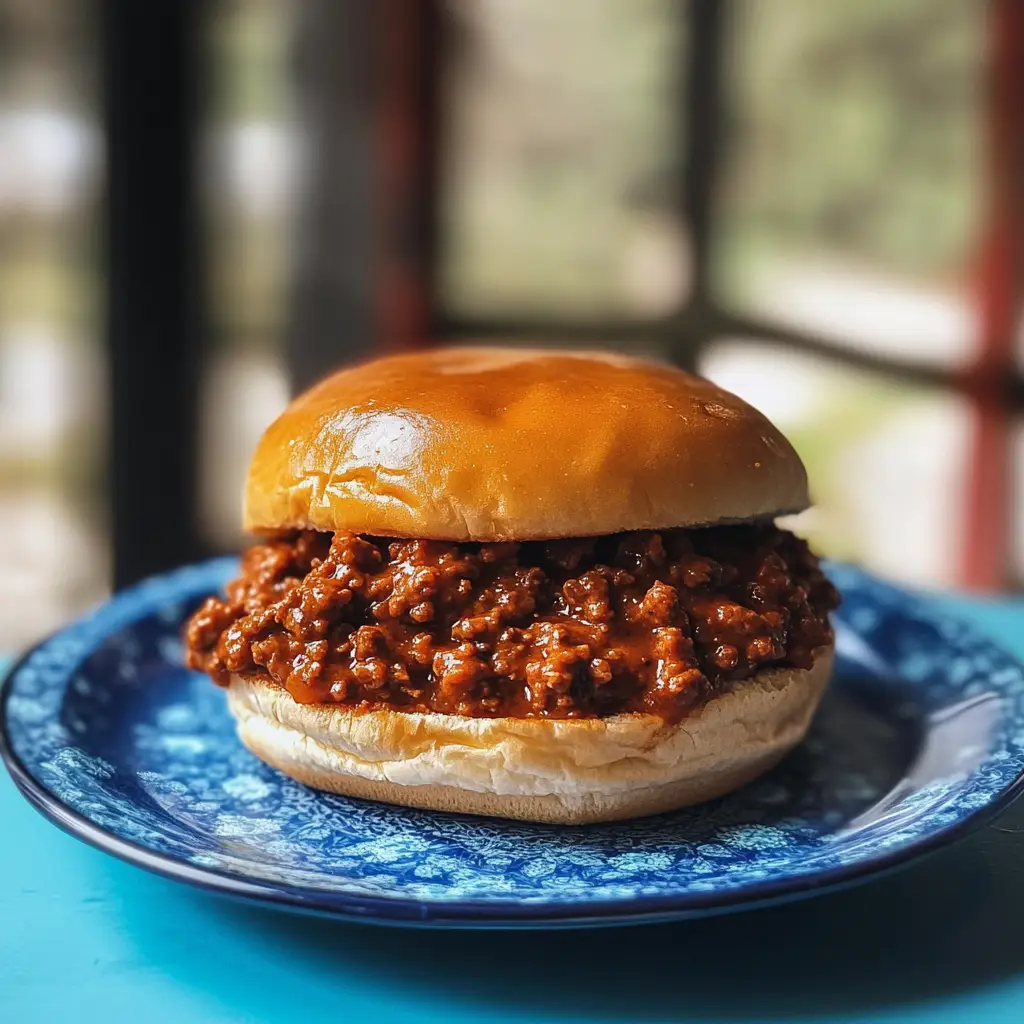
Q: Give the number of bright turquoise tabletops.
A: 1